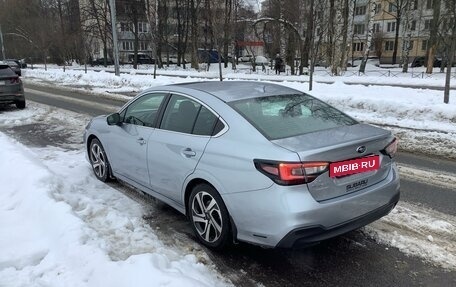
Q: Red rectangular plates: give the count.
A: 1